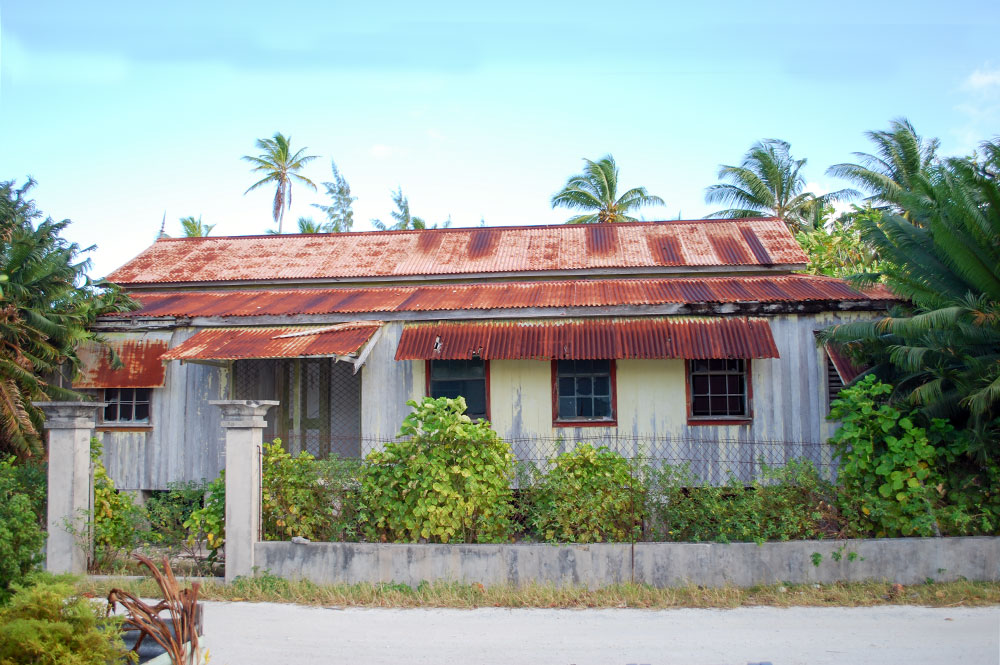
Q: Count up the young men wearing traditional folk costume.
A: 0